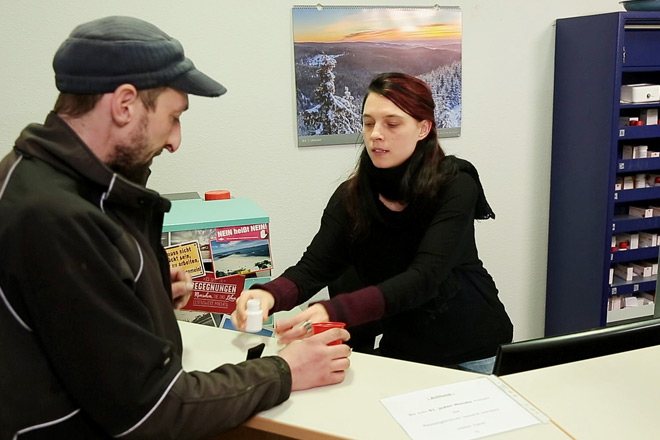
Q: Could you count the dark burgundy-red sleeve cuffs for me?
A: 2